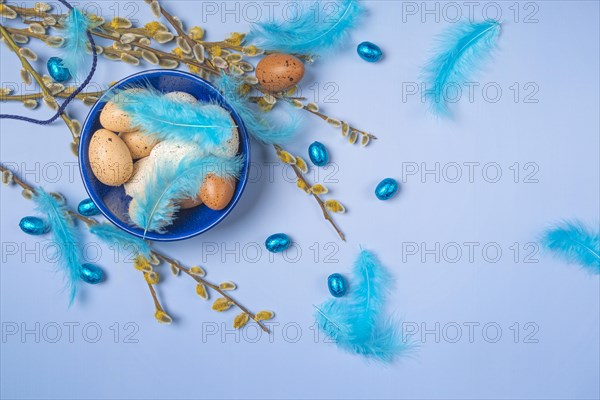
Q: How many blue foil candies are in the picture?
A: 9